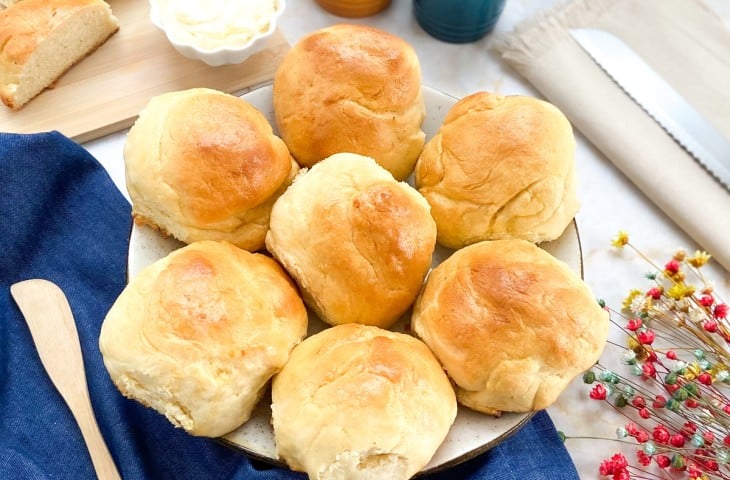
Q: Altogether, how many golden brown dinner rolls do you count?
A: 7